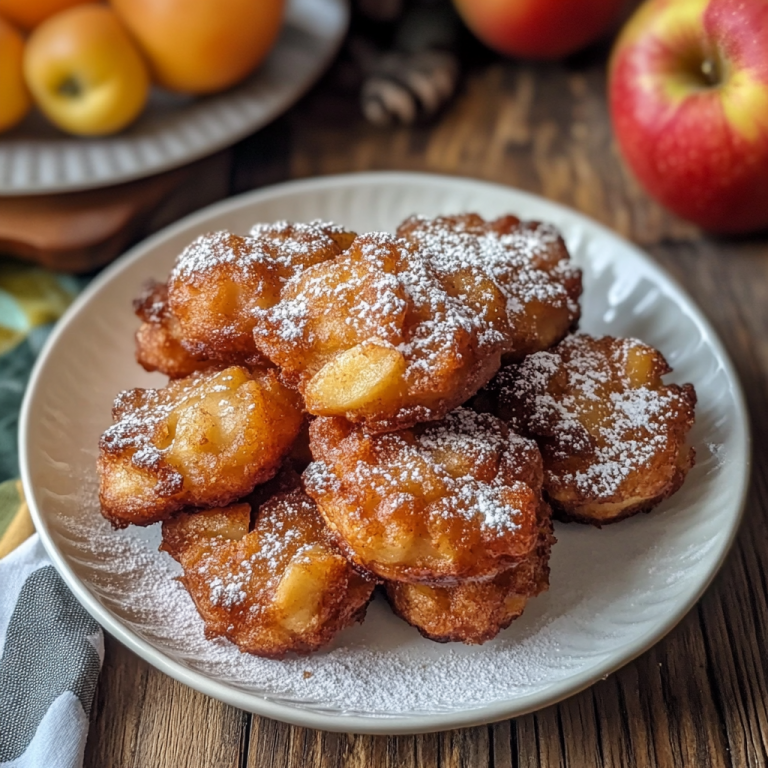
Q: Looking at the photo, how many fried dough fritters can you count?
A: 9